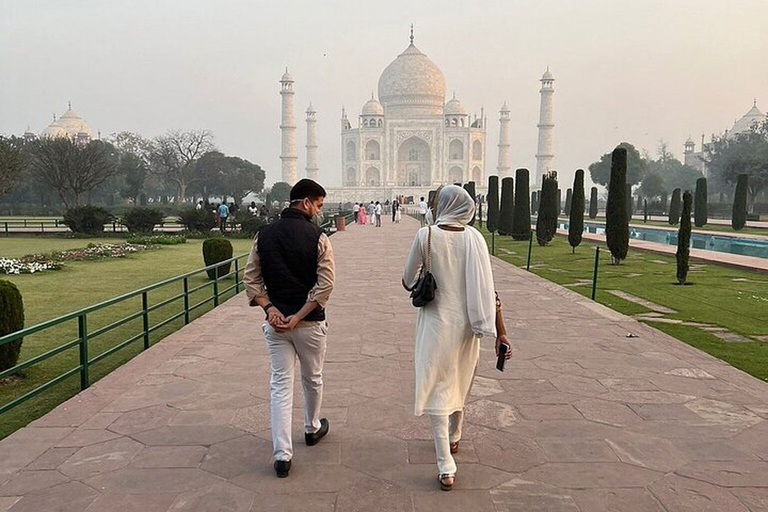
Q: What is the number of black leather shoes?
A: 2